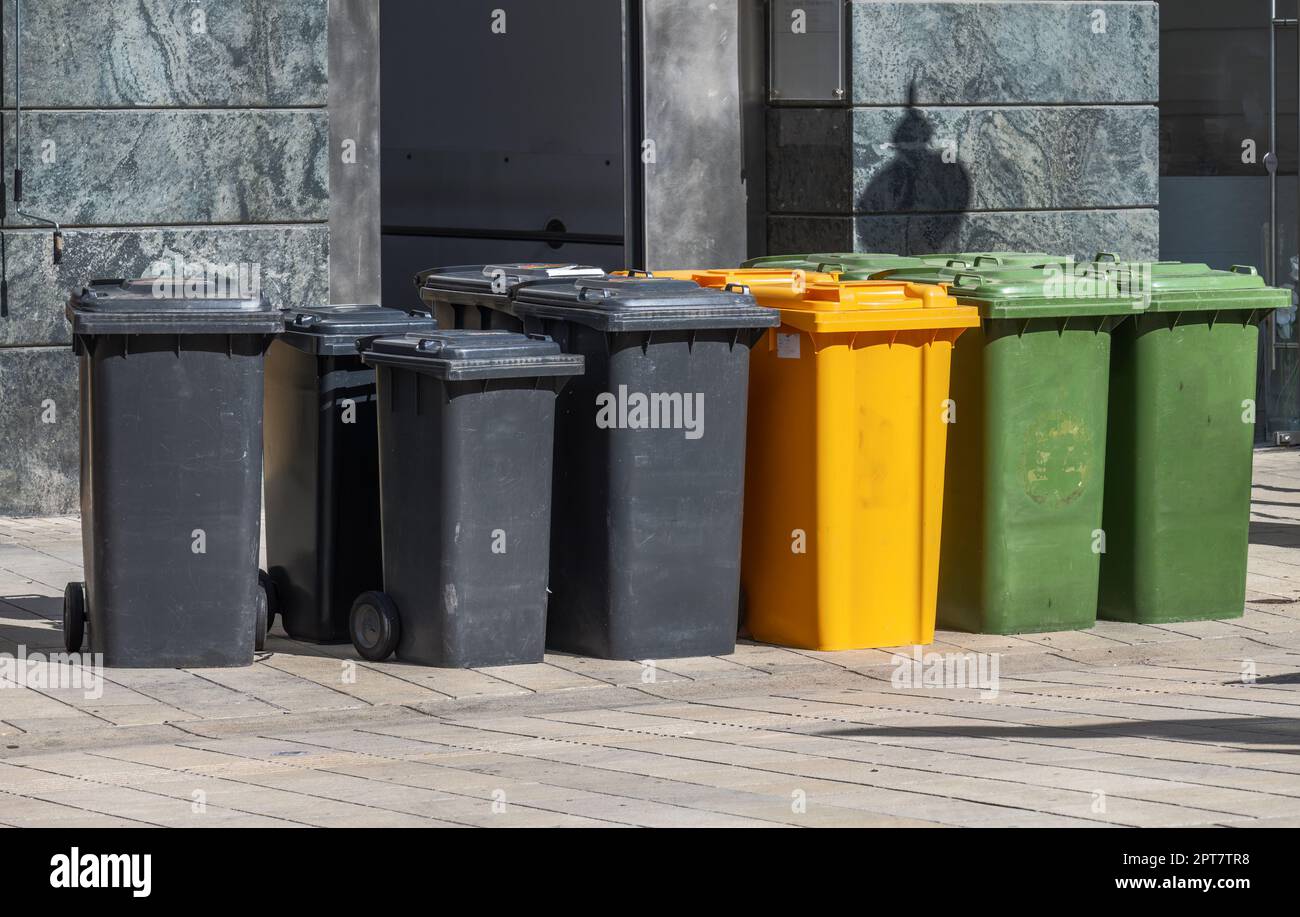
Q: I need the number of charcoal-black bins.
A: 5